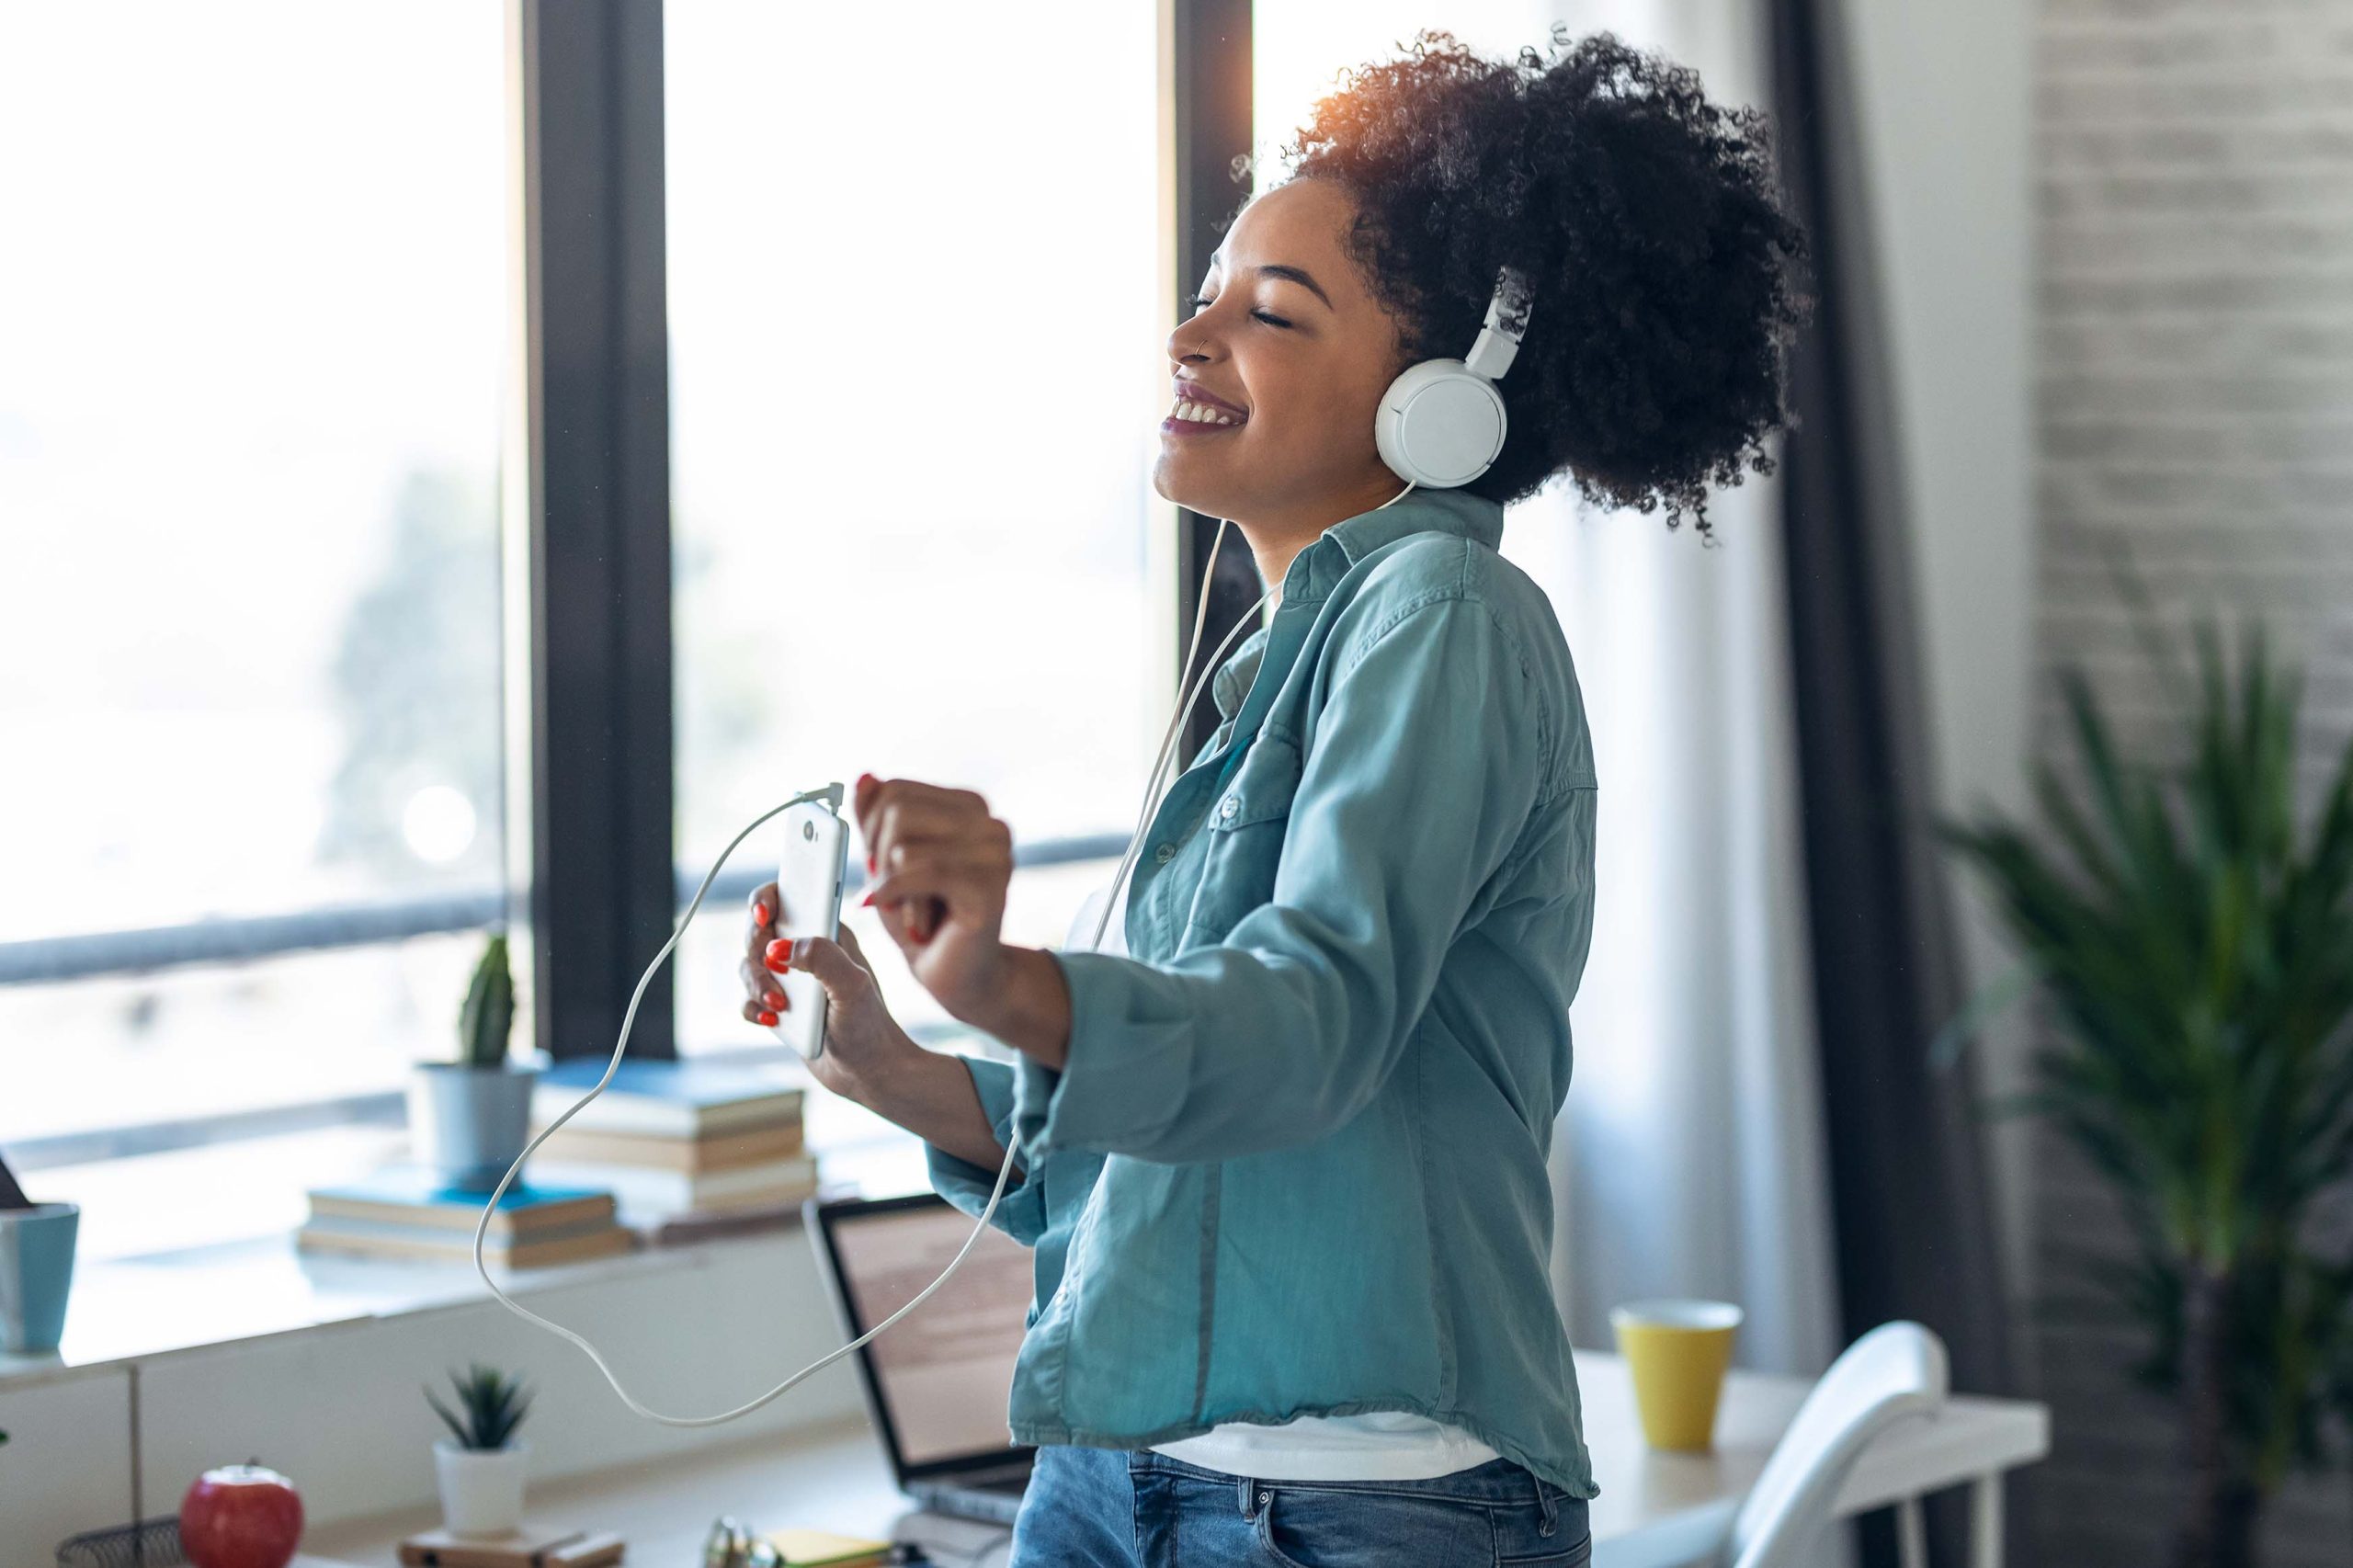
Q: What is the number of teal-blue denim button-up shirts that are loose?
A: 1